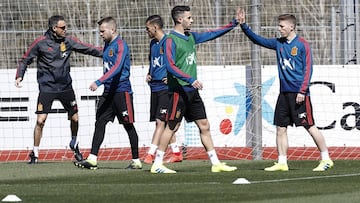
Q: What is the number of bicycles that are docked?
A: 0